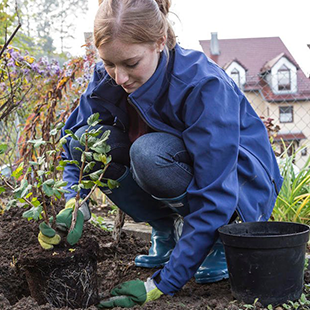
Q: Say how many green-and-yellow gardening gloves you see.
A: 2